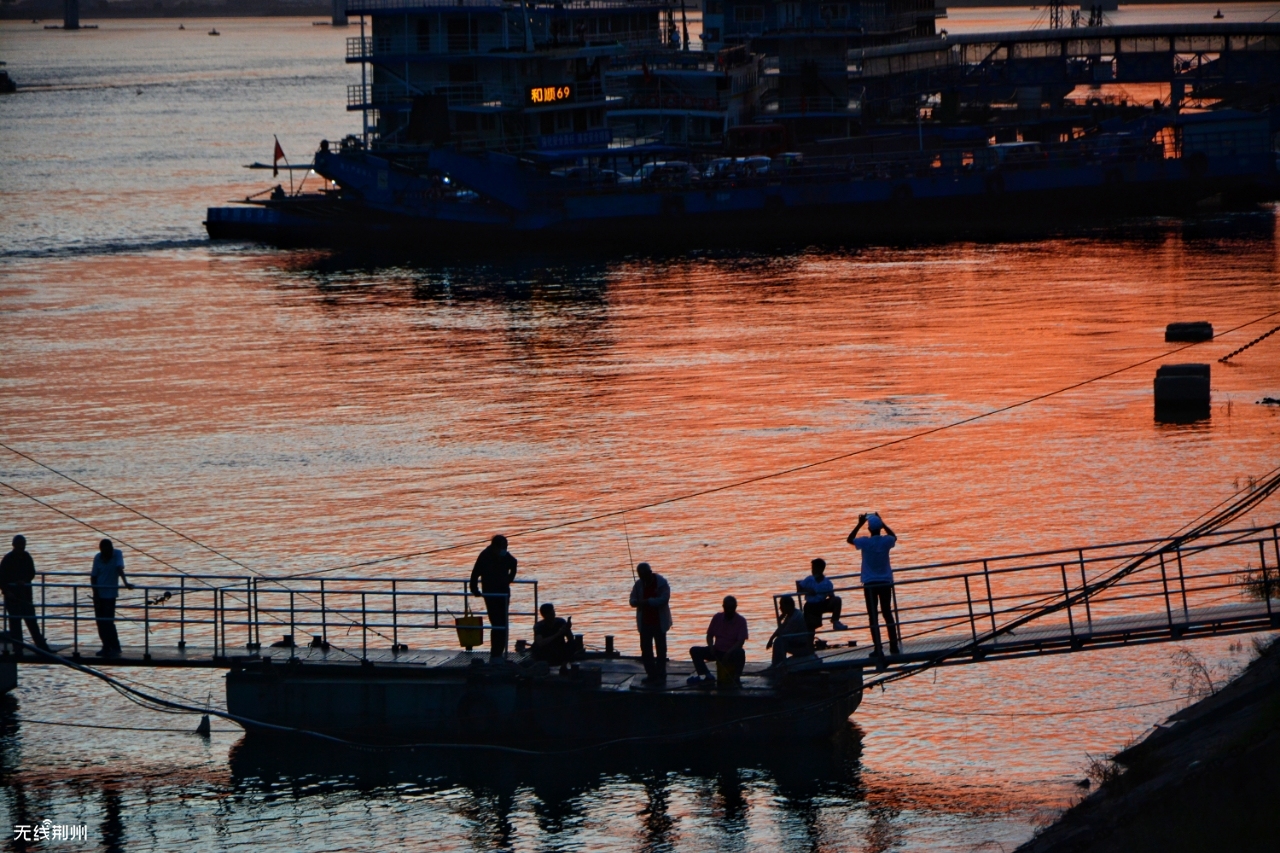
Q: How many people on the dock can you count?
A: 9